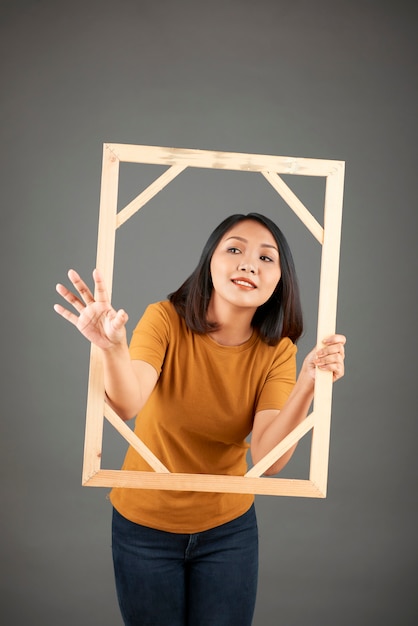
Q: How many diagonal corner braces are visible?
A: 4